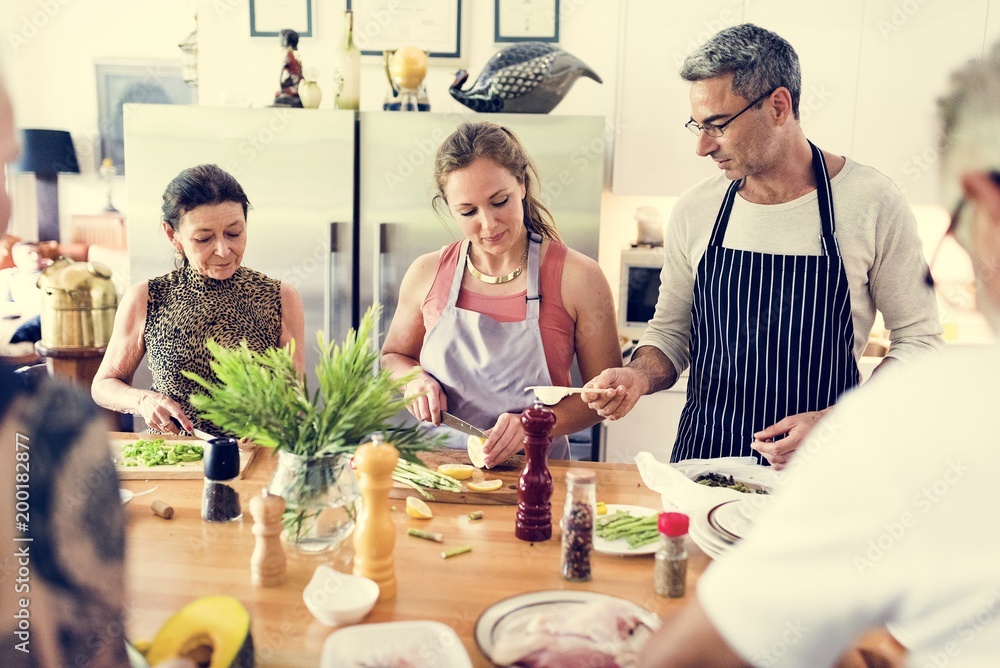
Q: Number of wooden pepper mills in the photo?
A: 3